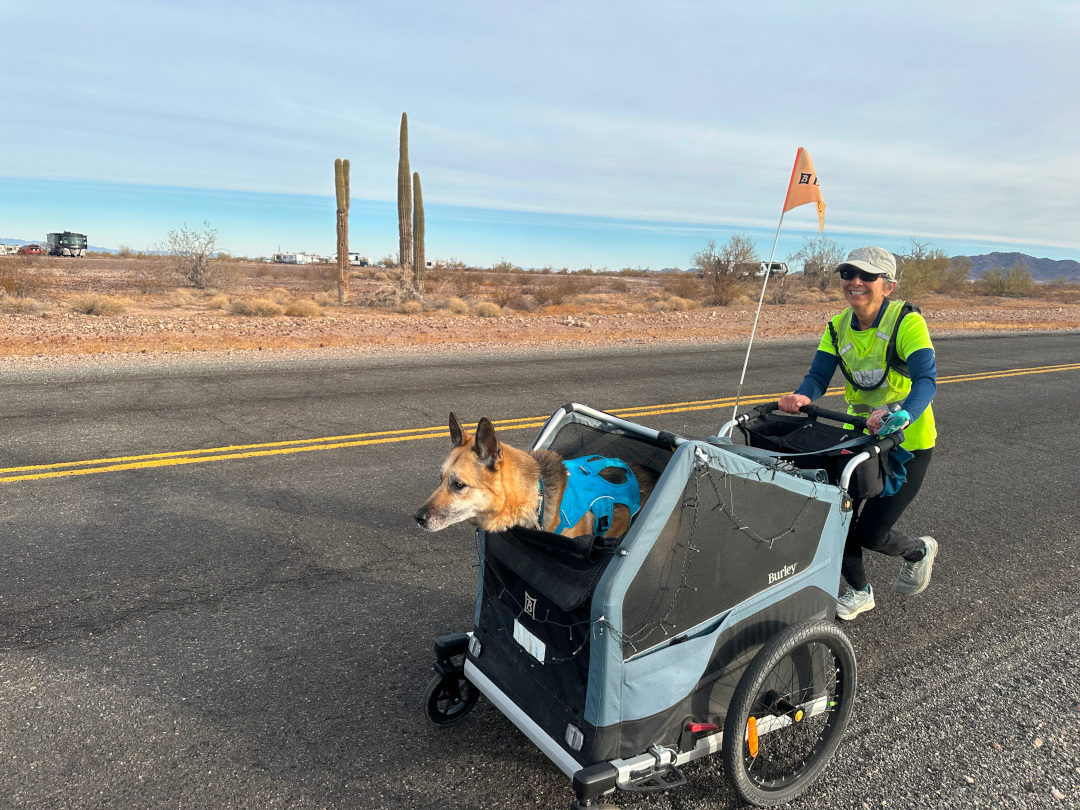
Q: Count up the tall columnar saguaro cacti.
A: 3